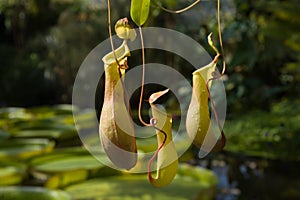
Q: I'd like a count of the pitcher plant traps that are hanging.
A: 3